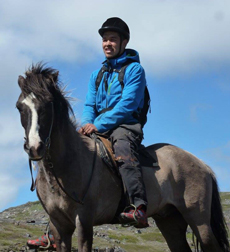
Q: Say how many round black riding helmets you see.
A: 1